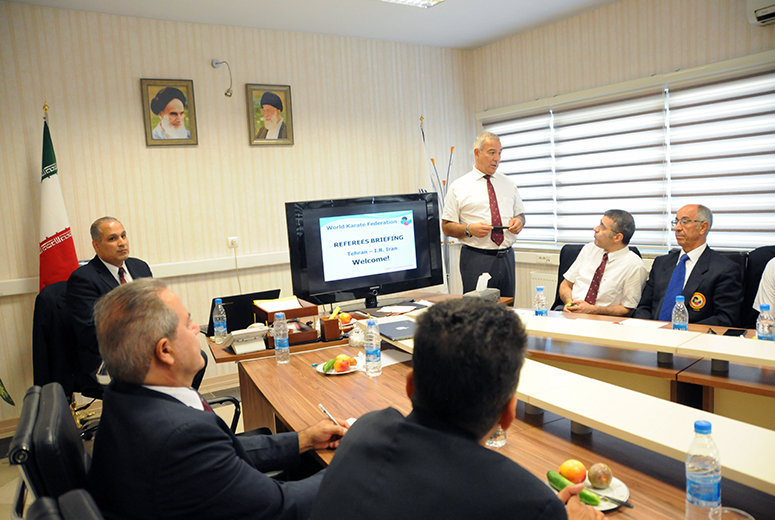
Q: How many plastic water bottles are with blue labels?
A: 7